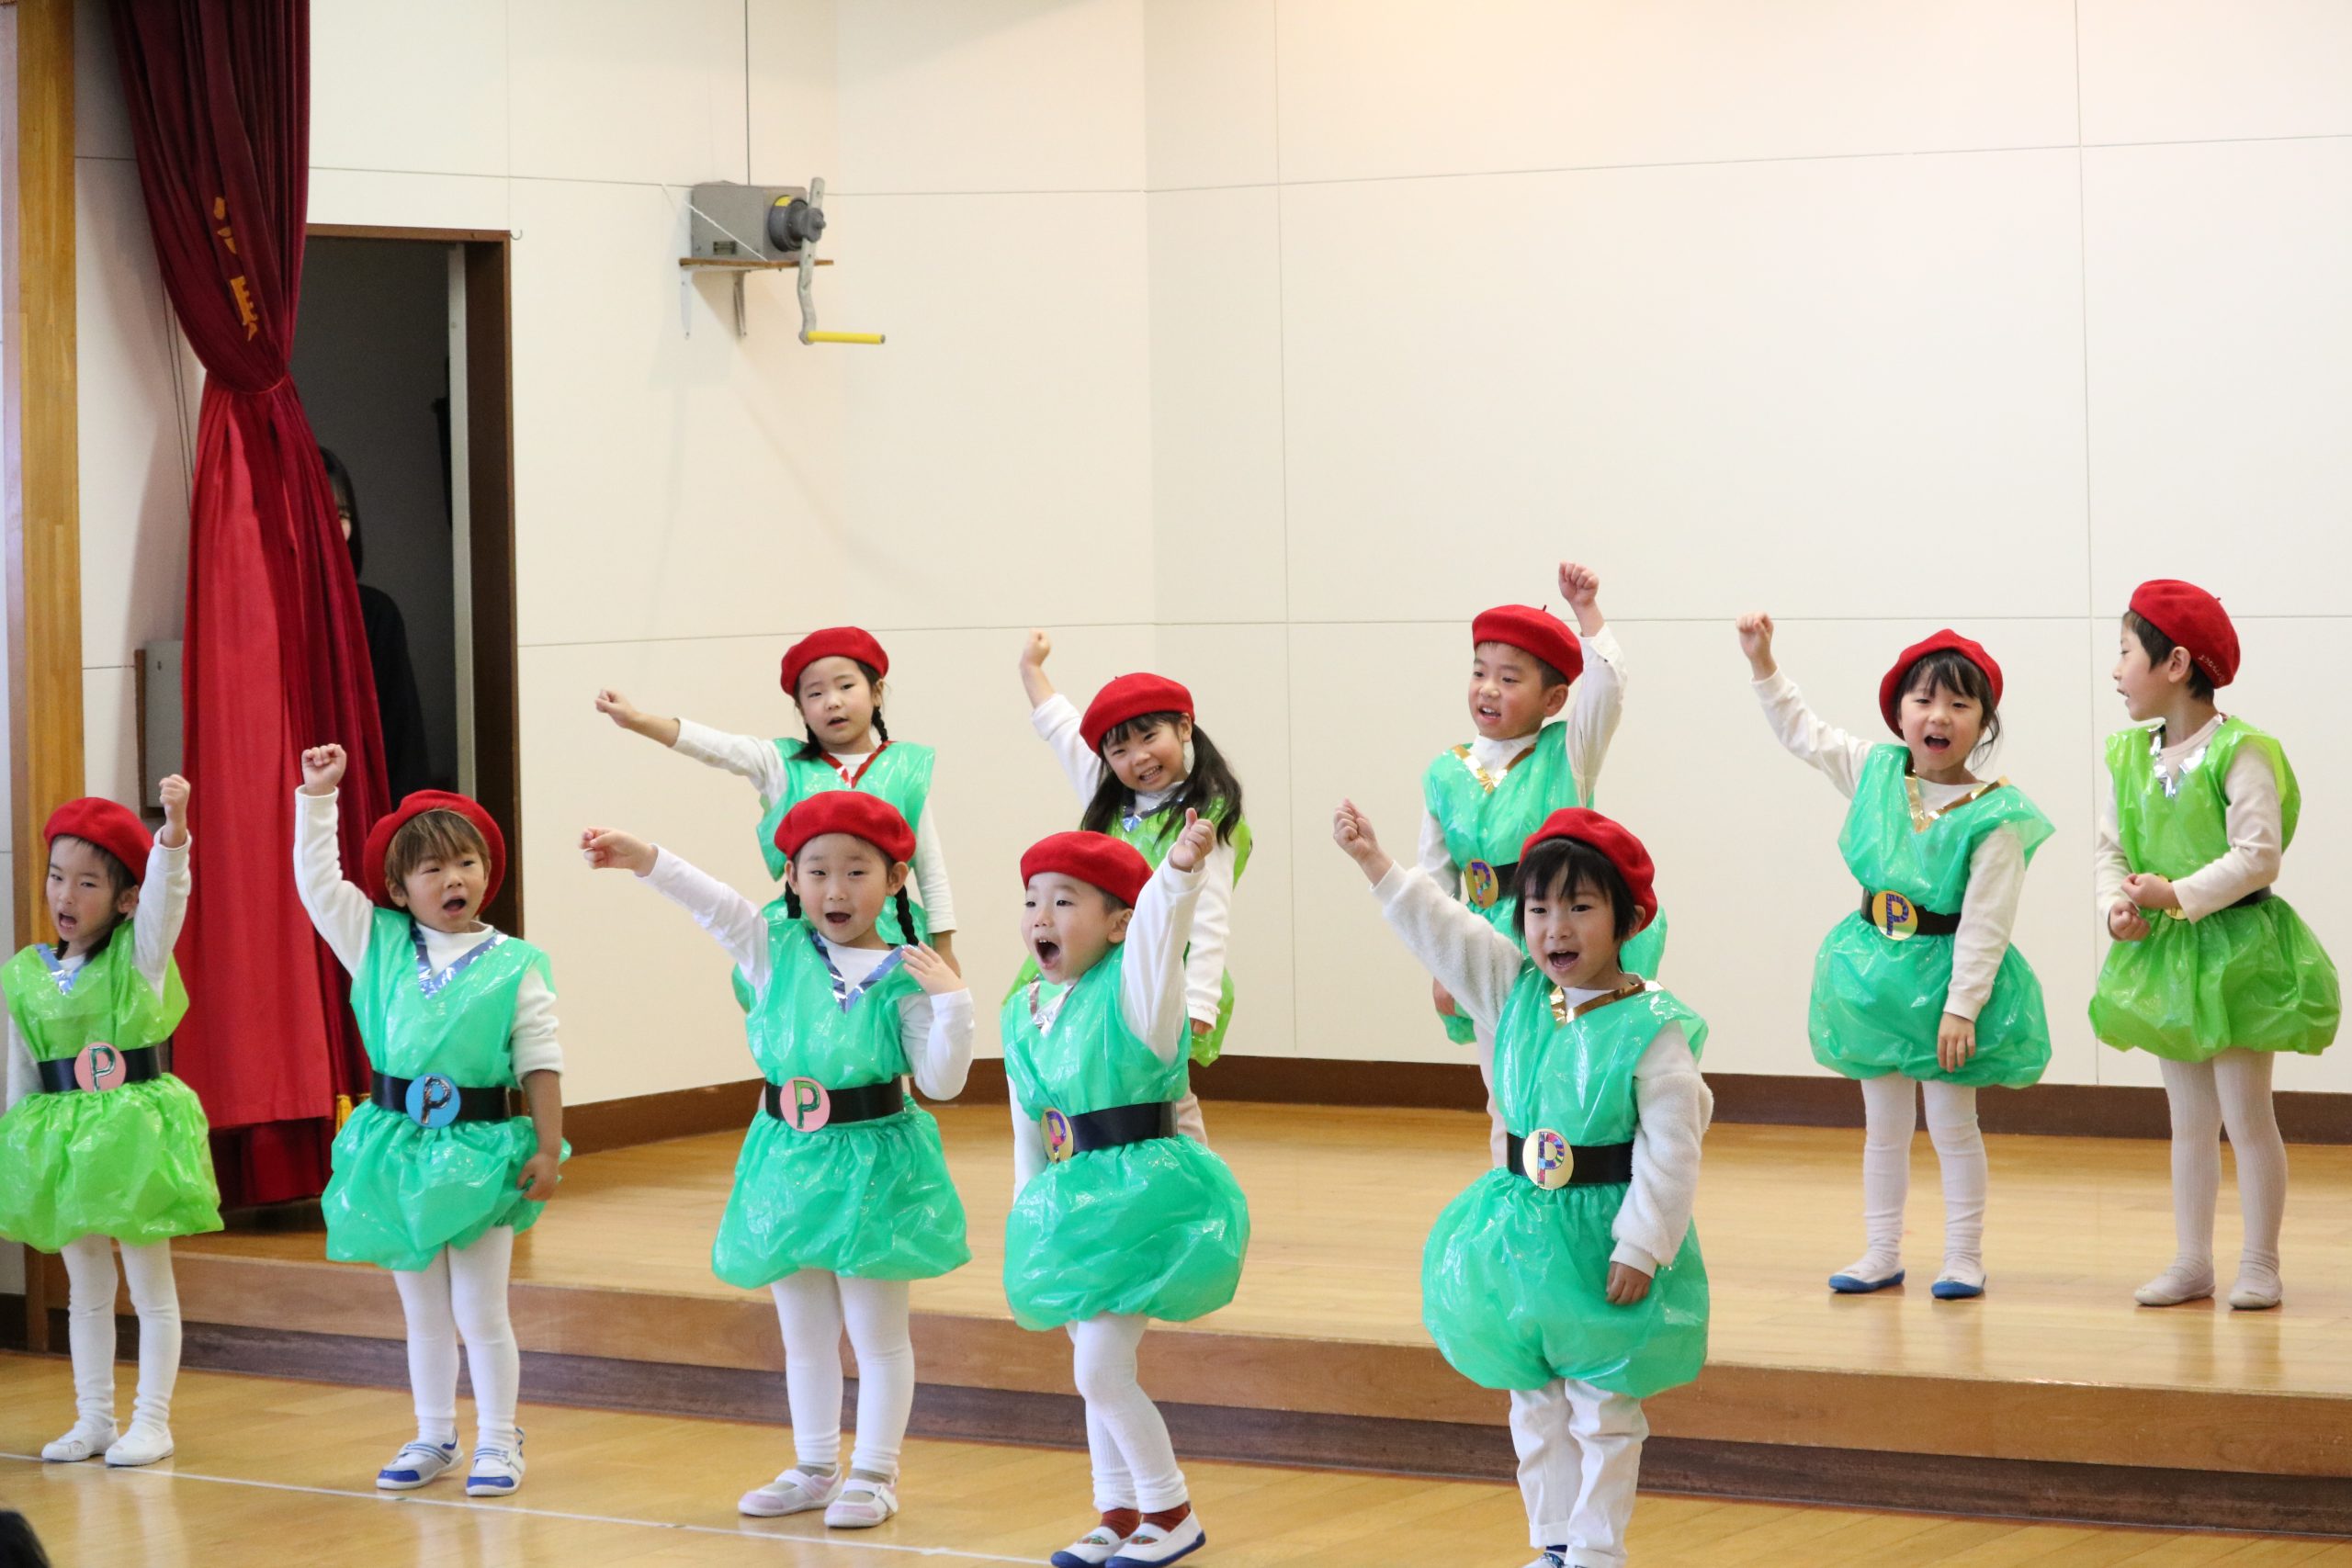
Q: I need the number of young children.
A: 10